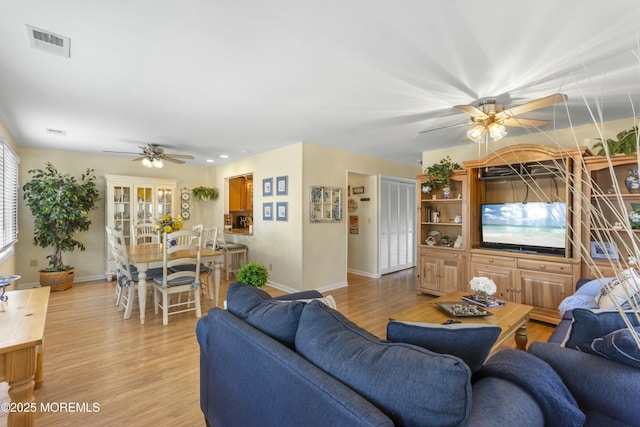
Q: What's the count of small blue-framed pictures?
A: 4